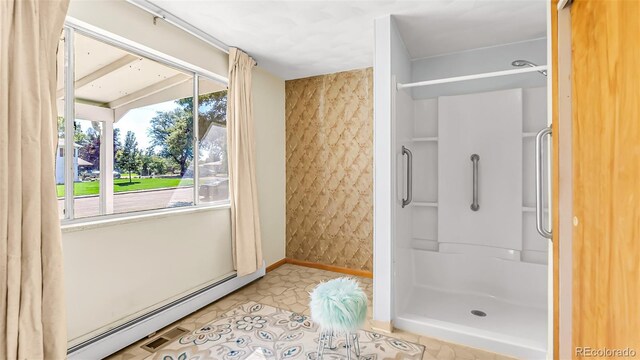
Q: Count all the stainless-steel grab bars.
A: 3